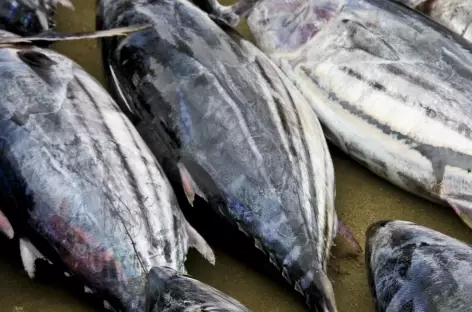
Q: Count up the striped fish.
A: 3